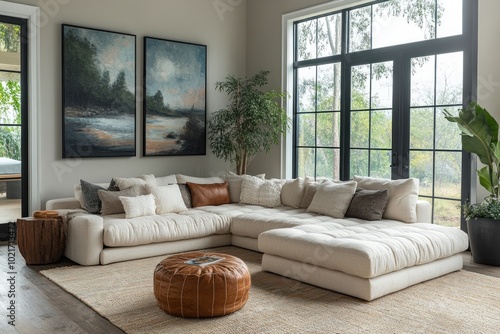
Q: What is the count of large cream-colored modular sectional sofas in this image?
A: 1